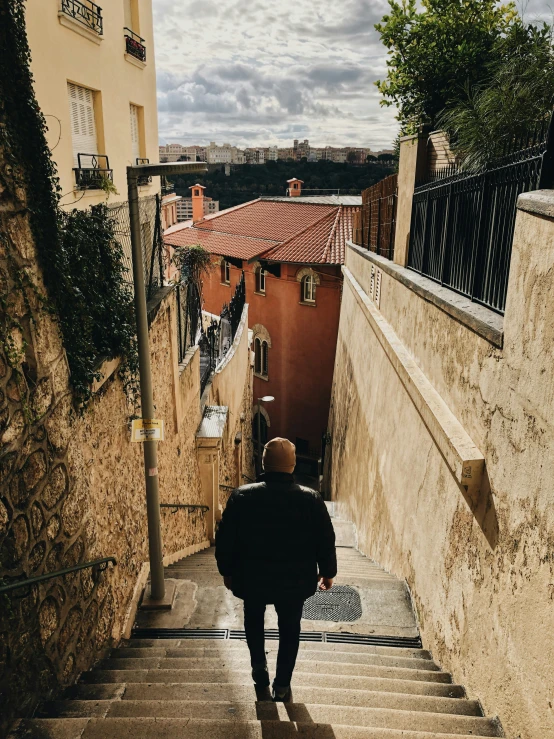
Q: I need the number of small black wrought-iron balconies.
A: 4